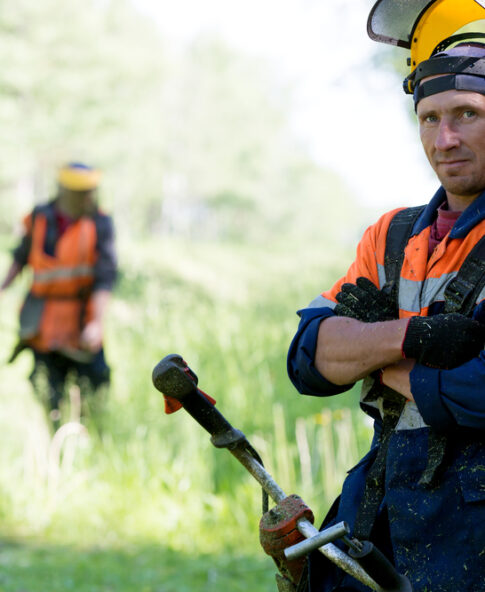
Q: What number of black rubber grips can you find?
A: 2